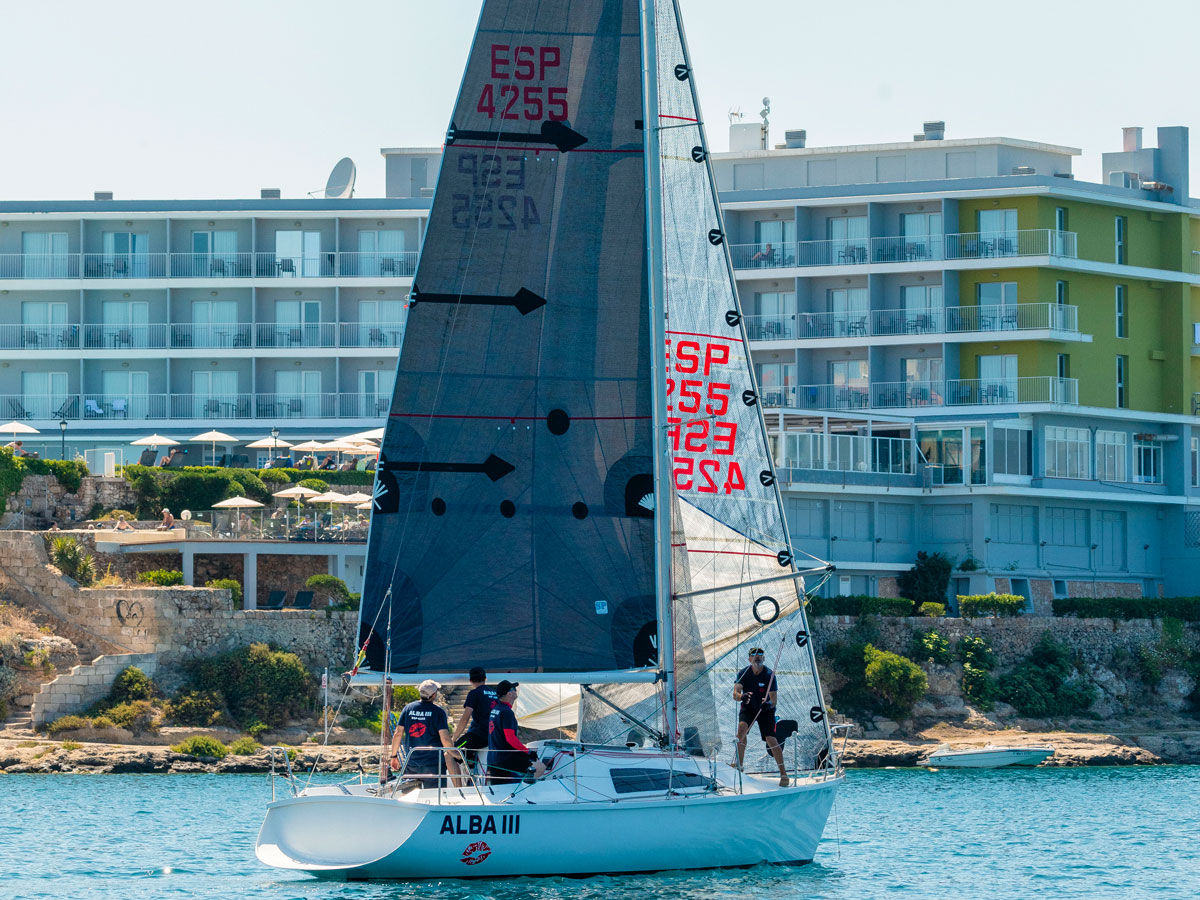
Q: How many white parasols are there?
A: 14